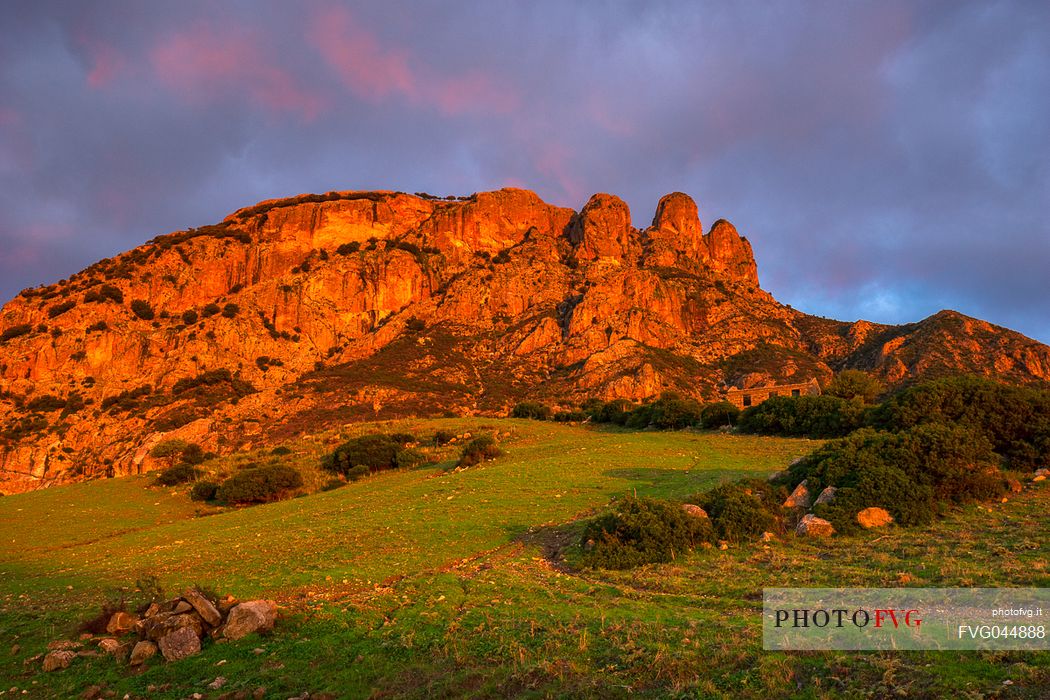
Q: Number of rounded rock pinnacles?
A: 3